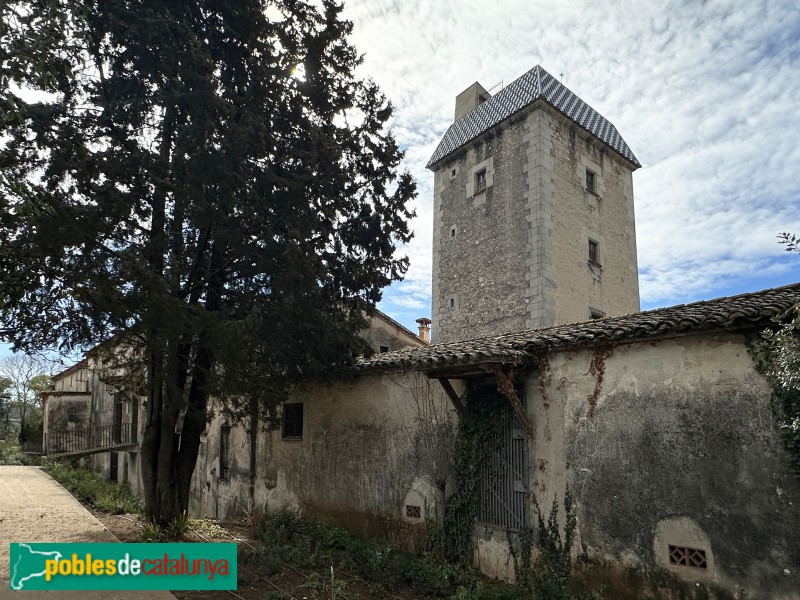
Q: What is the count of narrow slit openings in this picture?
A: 3